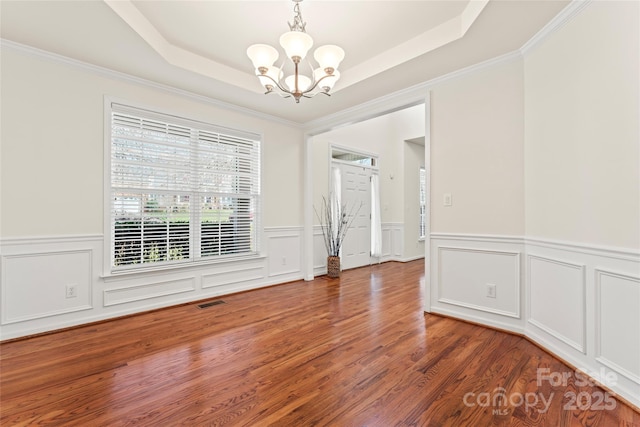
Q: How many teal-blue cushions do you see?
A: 0